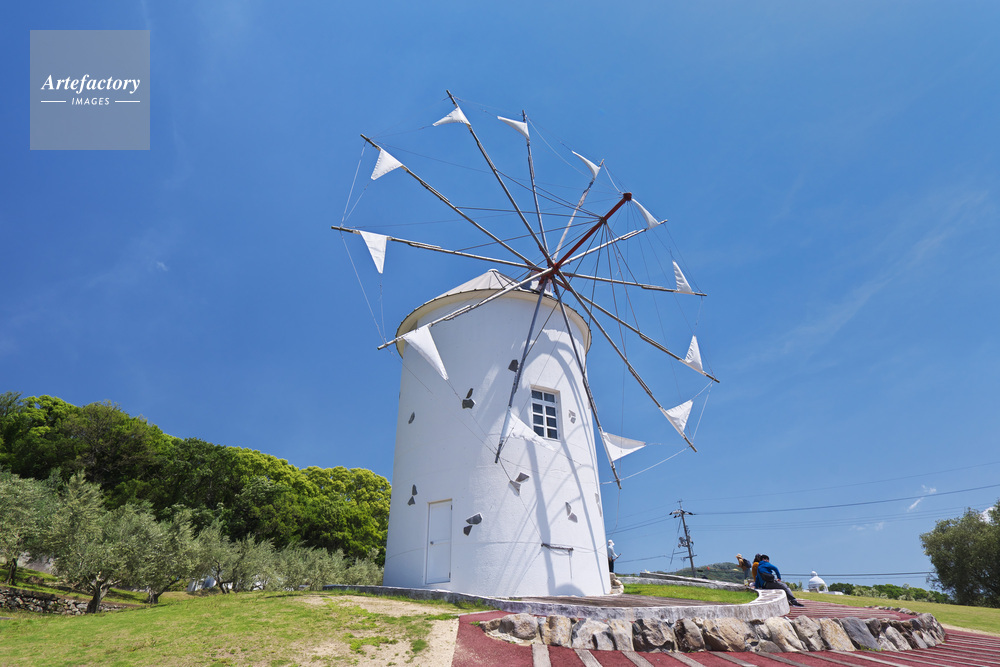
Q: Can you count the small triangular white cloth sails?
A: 12